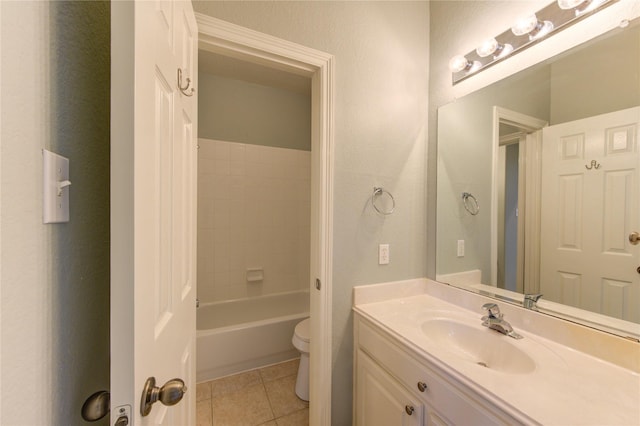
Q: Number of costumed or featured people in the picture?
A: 0